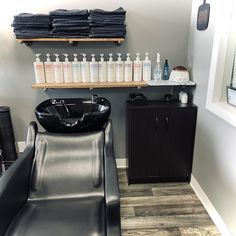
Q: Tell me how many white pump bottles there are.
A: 13